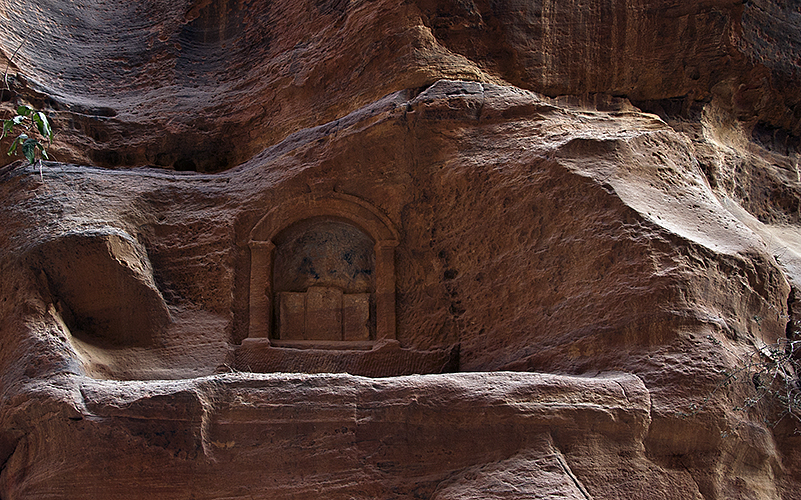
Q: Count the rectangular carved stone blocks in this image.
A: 3